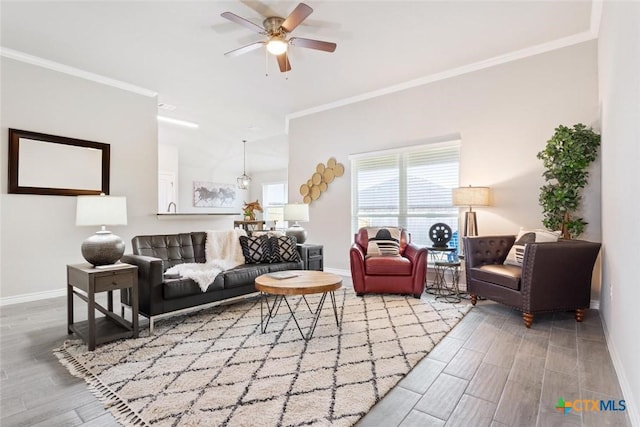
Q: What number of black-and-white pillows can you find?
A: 4